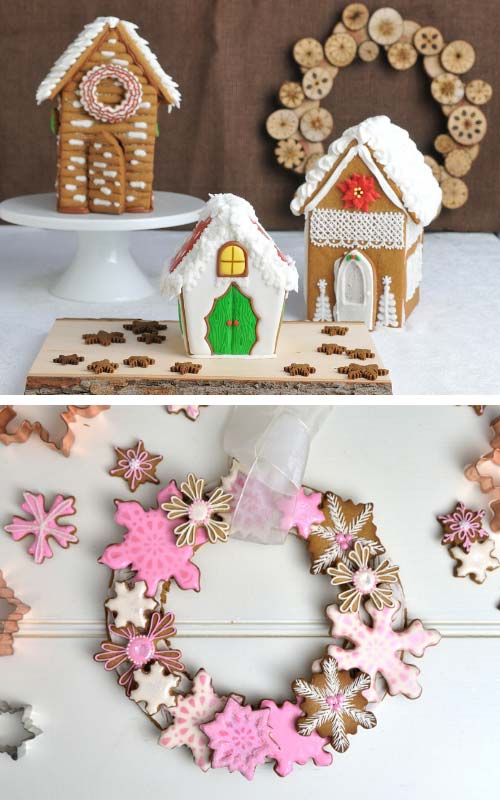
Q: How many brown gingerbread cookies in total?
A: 12